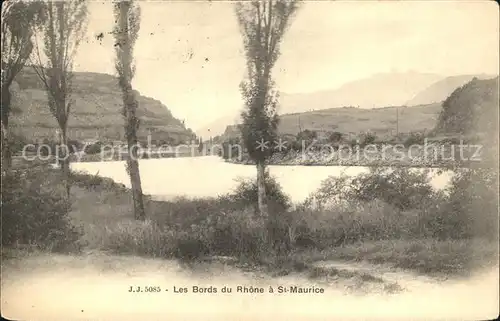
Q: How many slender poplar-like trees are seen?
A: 4